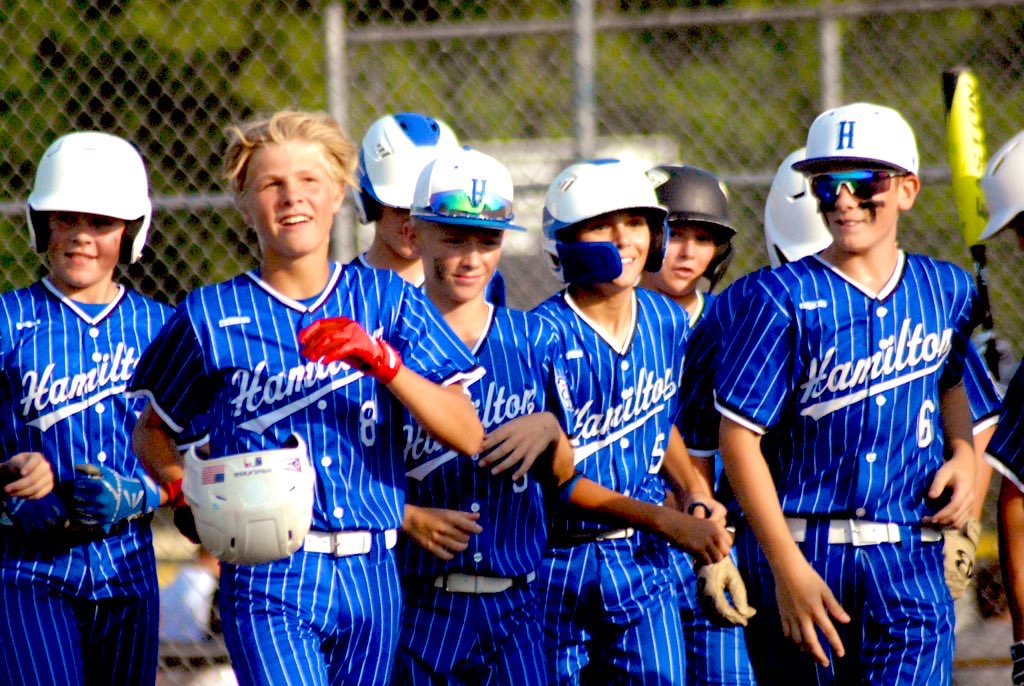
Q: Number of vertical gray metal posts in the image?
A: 3